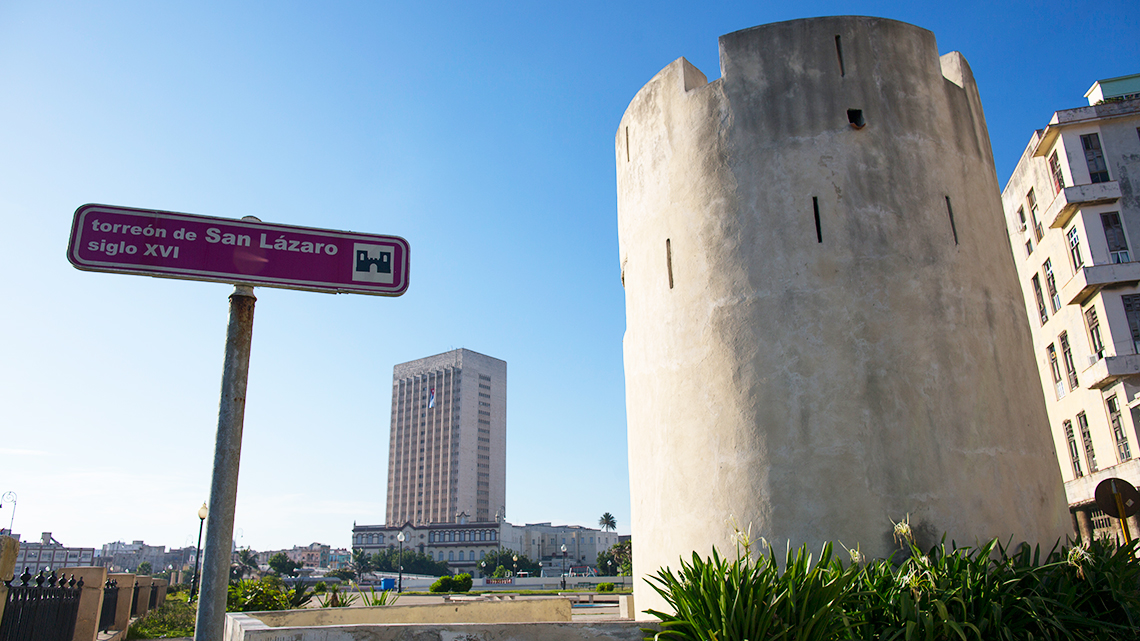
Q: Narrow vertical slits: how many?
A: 5